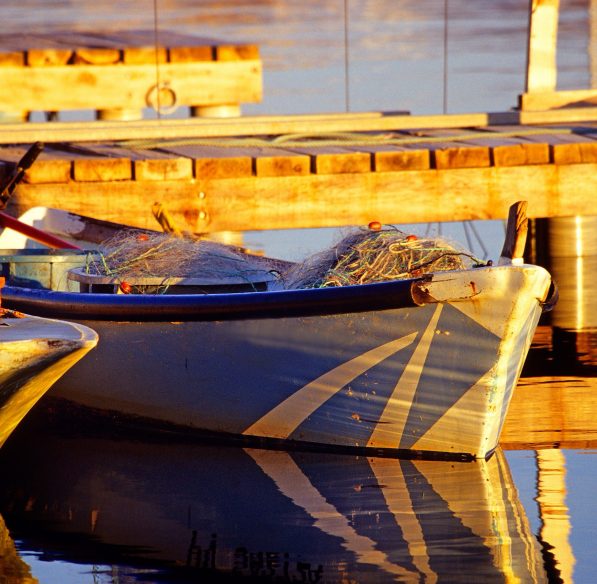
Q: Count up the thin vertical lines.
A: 3